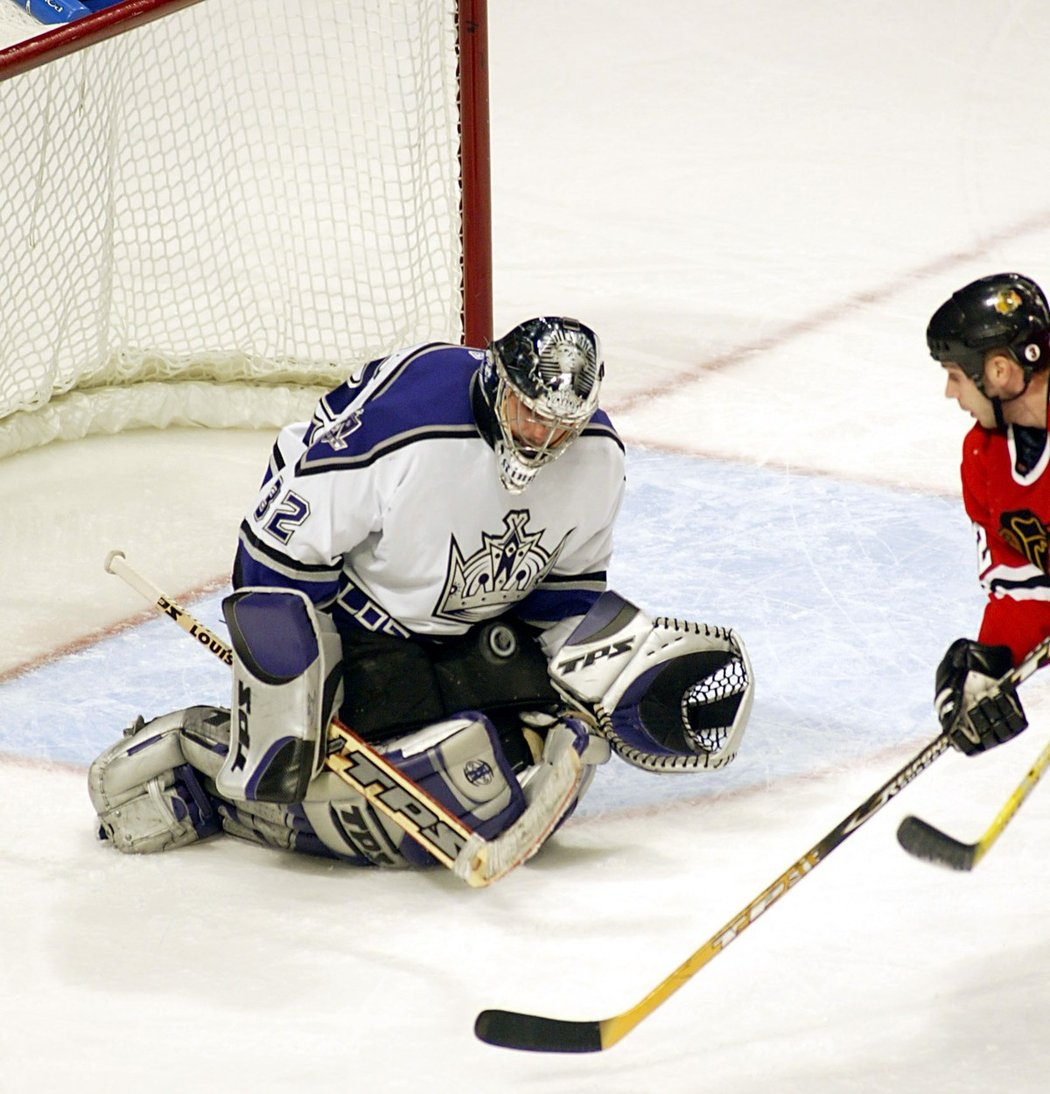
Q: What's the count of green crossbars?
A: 0